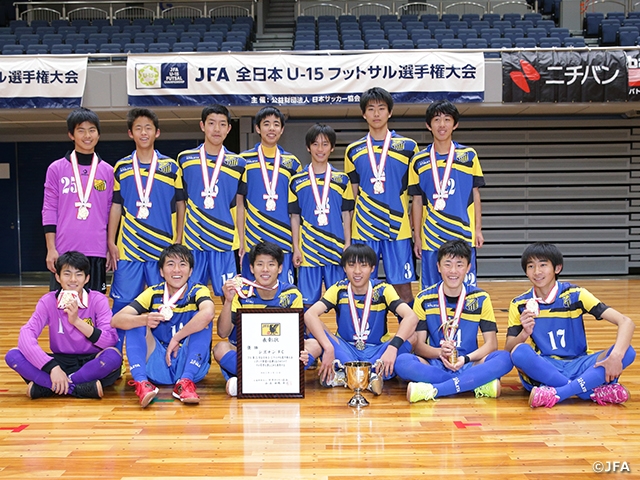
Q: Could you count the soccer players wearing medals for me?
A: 13